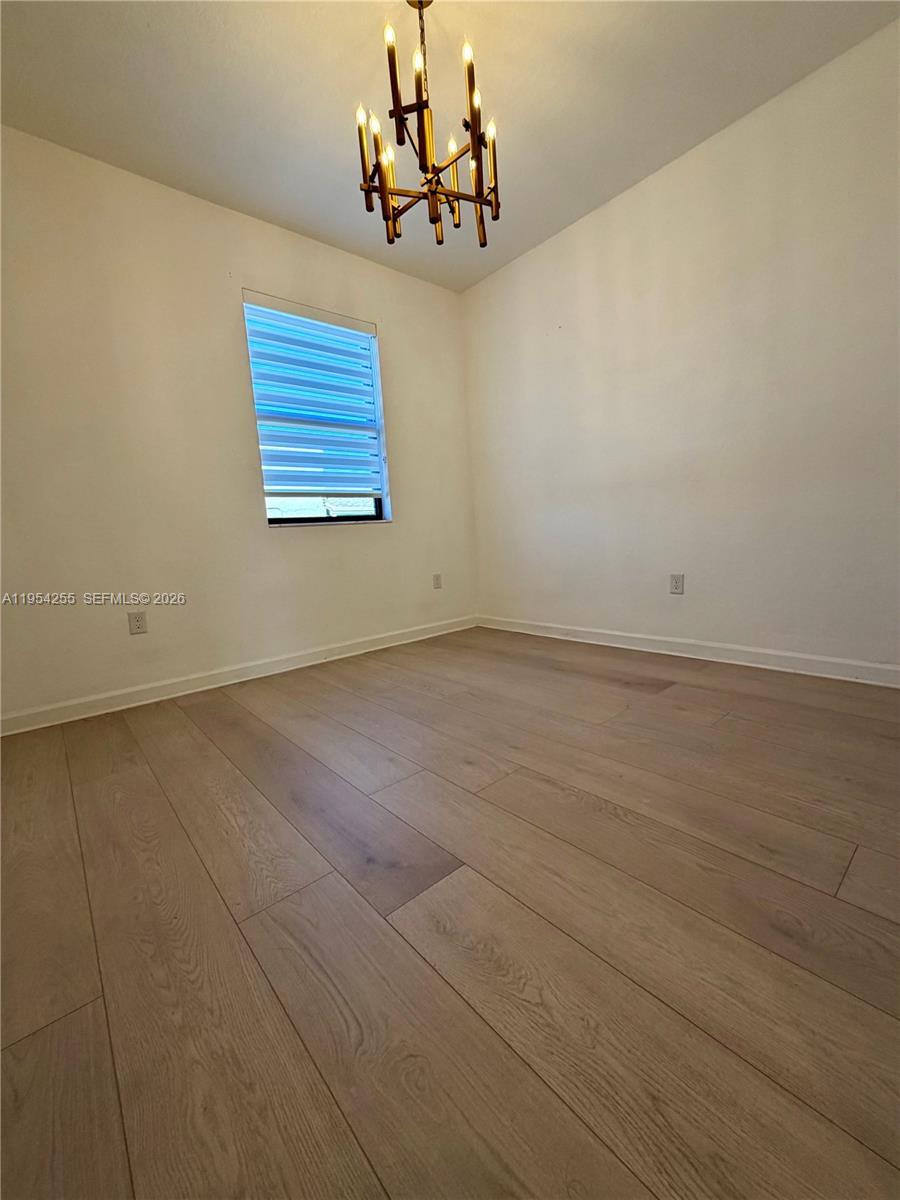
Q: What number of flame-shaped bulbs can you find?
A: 11